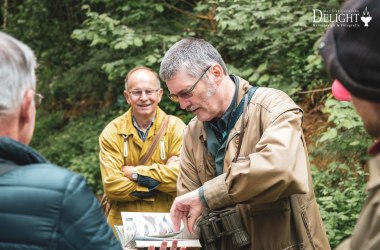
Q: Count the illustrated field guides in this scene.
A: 1